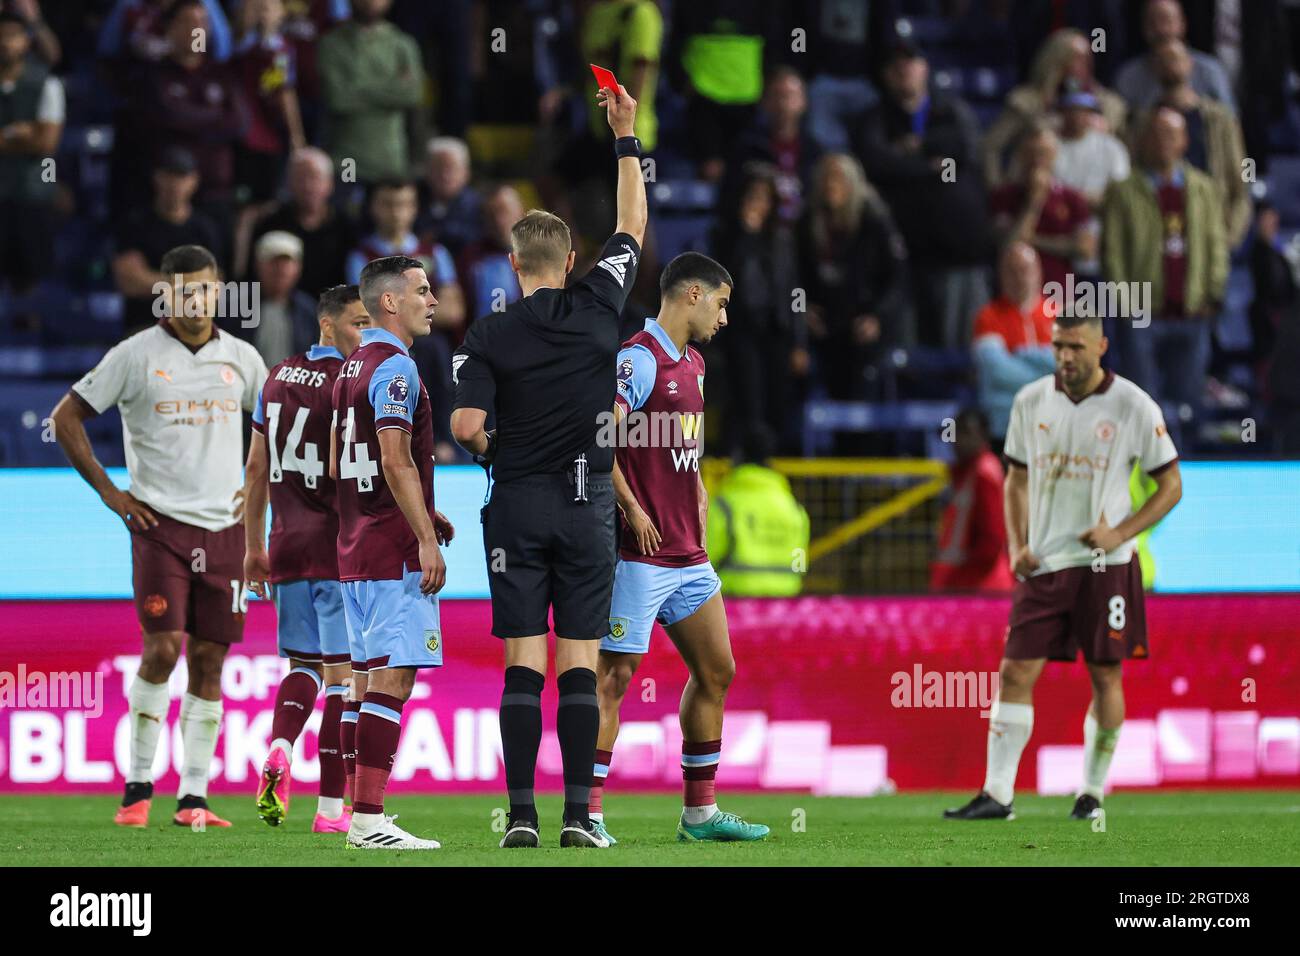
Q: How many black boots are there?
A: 4